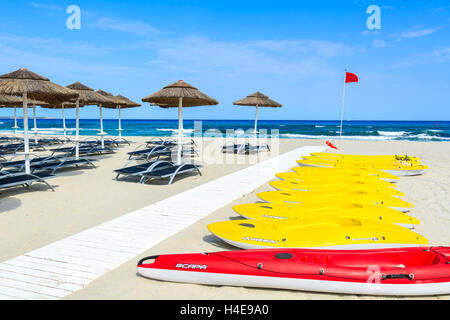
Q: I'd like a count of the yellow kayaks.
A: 9